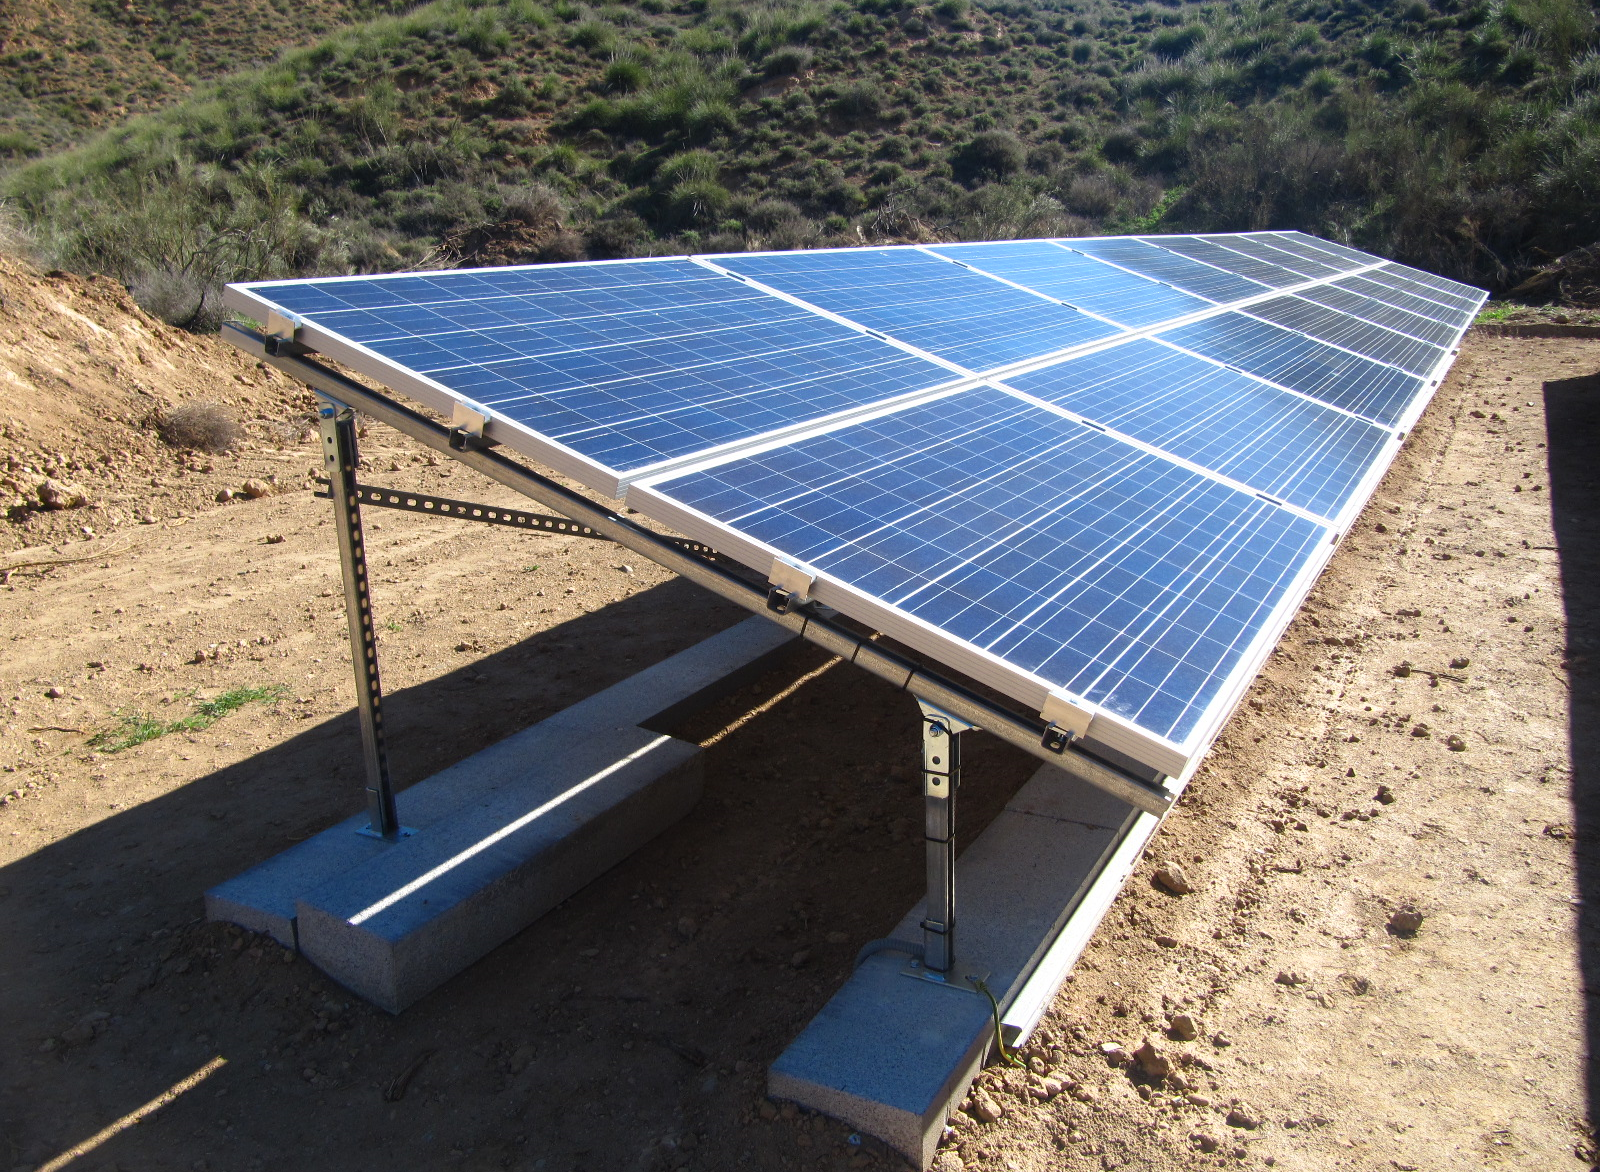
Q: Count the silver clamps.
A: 4